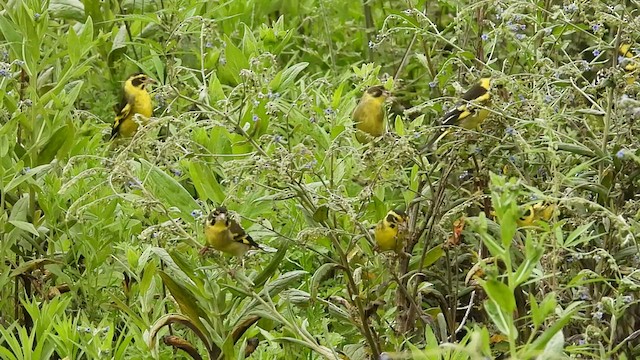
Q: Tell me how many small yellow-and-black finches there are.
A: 7